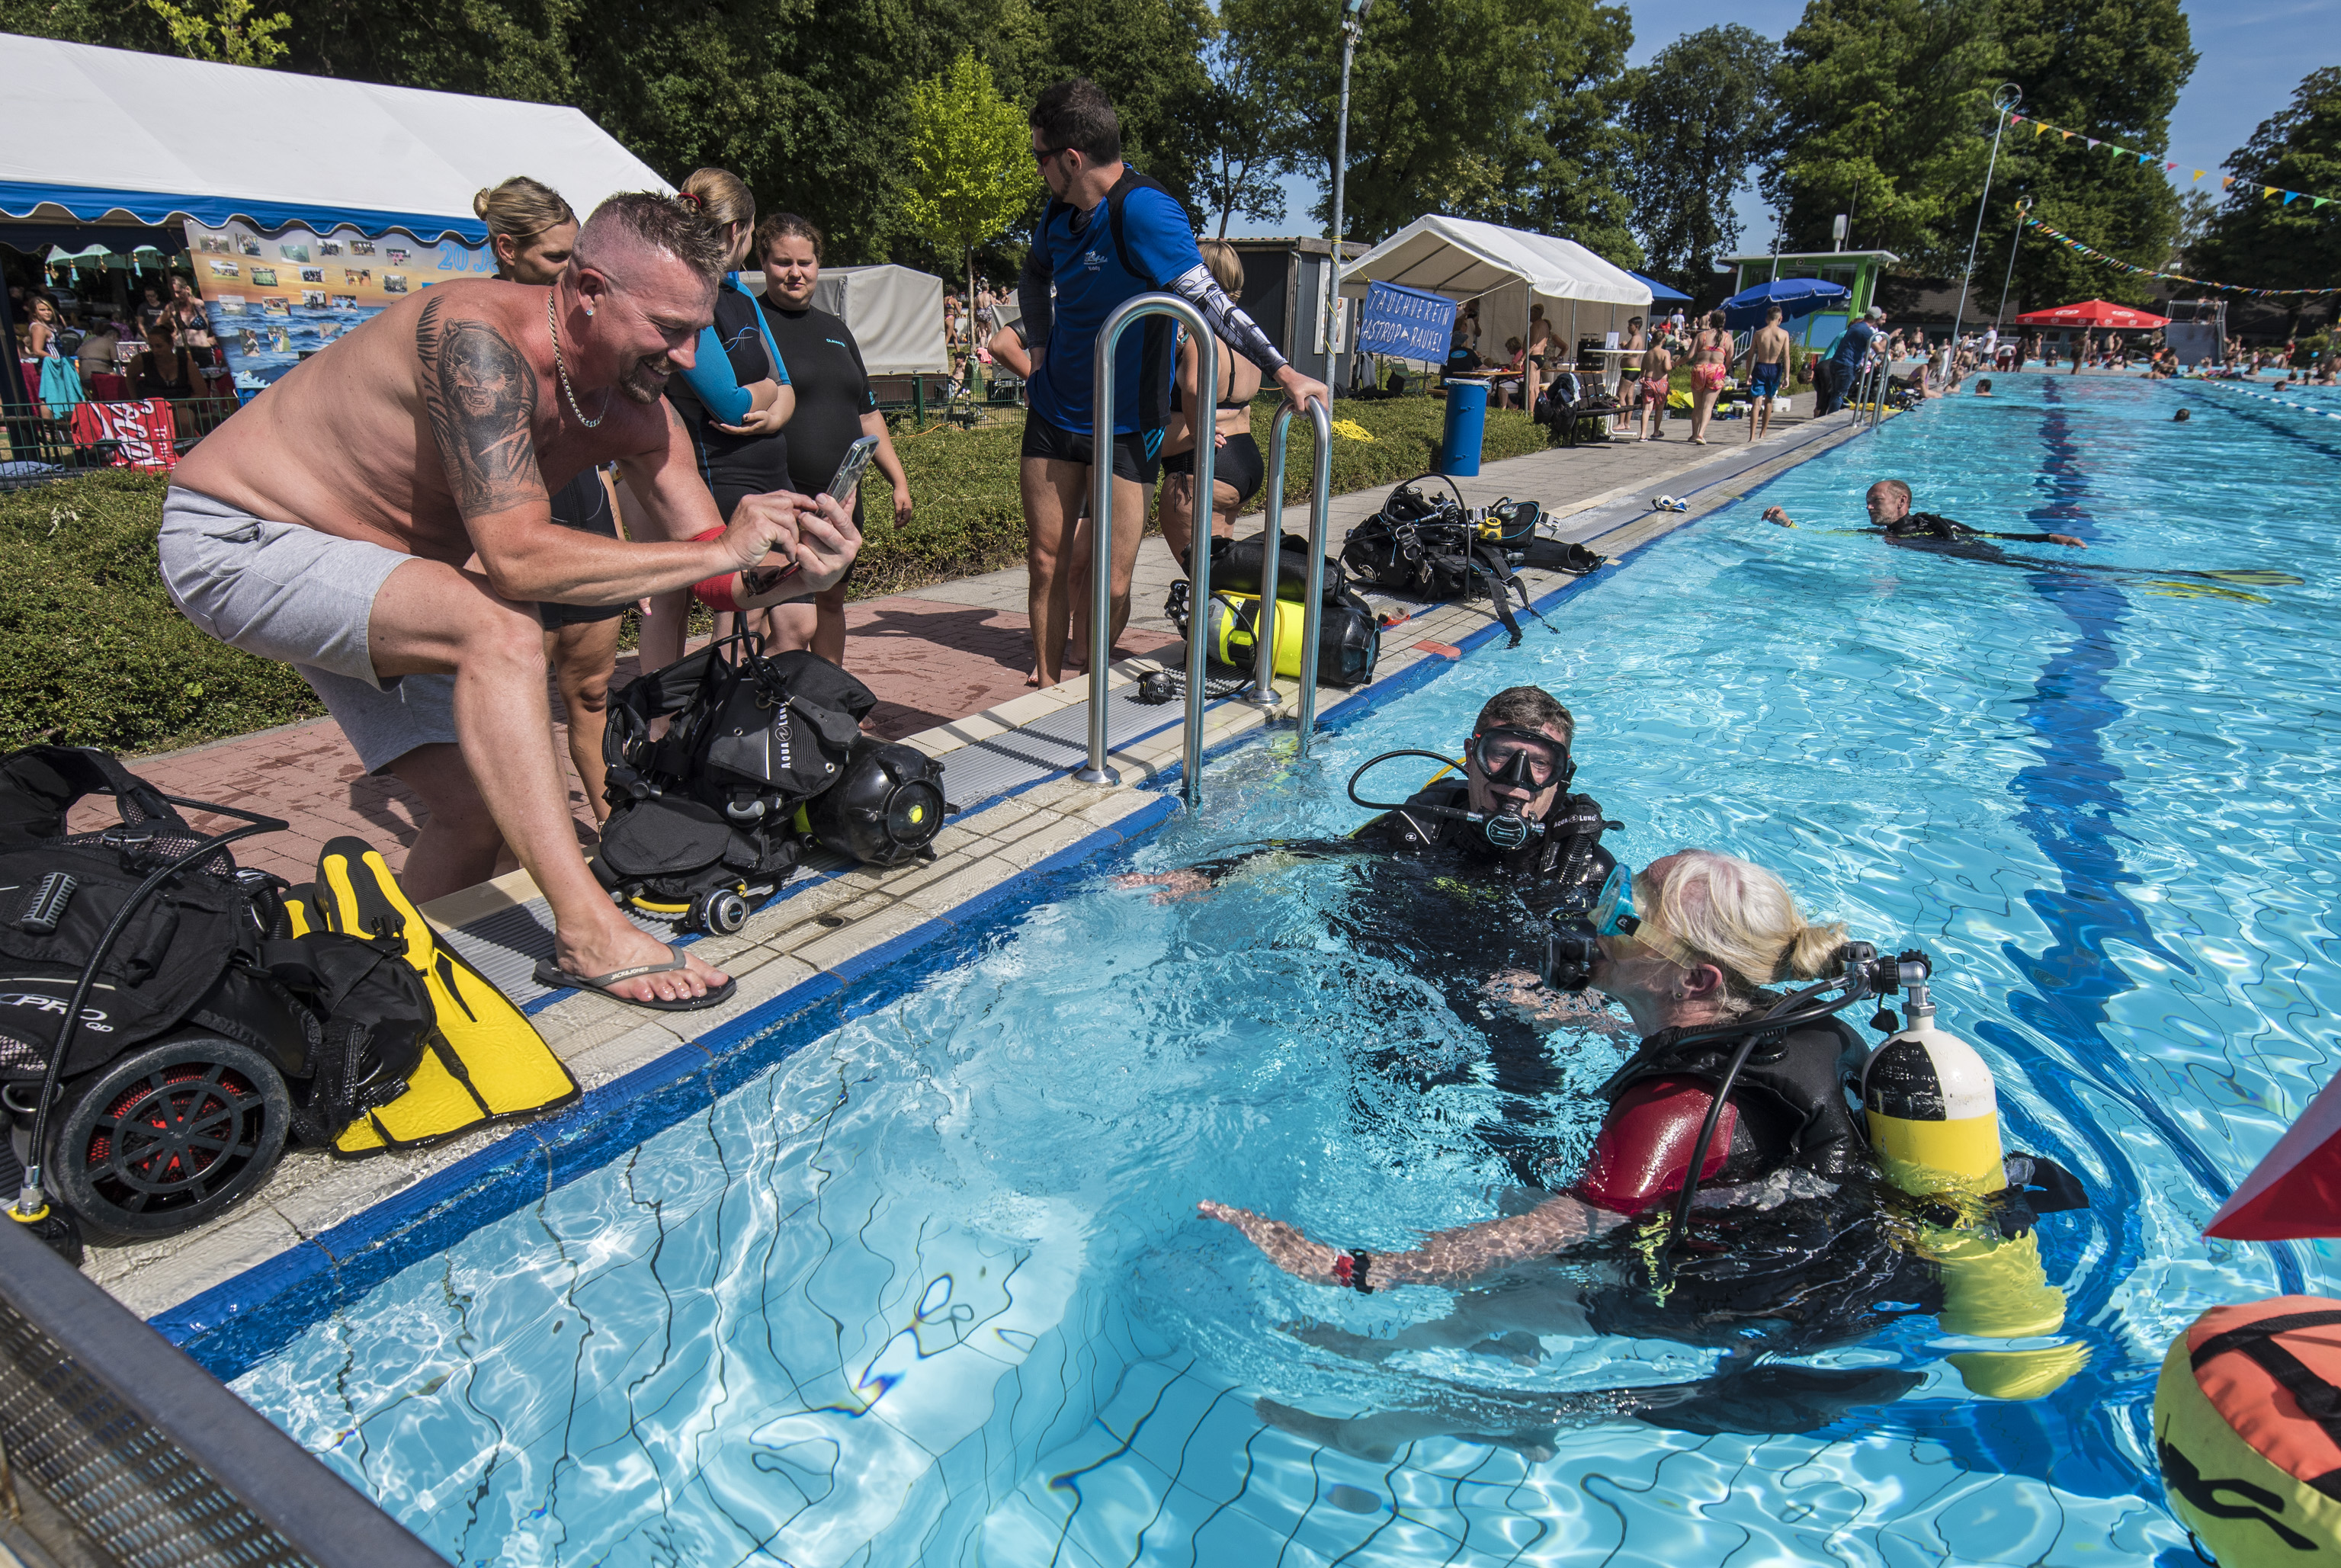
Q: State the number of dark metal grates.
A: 1